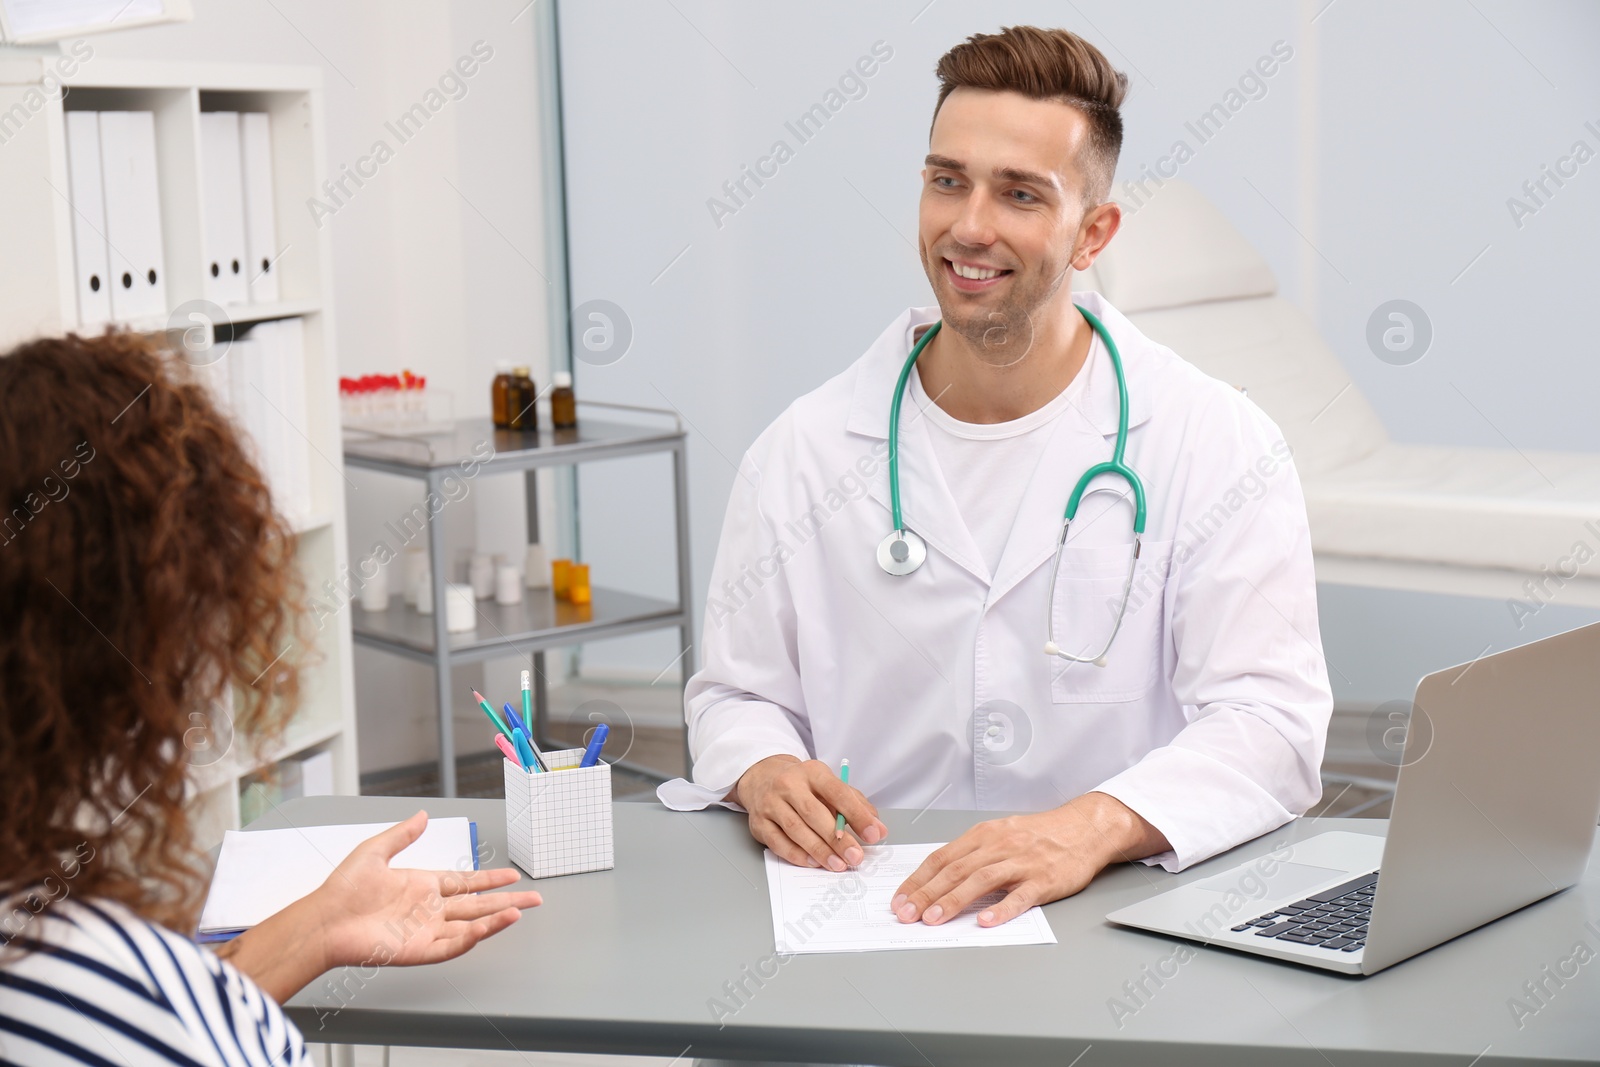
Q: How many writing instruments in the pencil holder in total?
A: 6